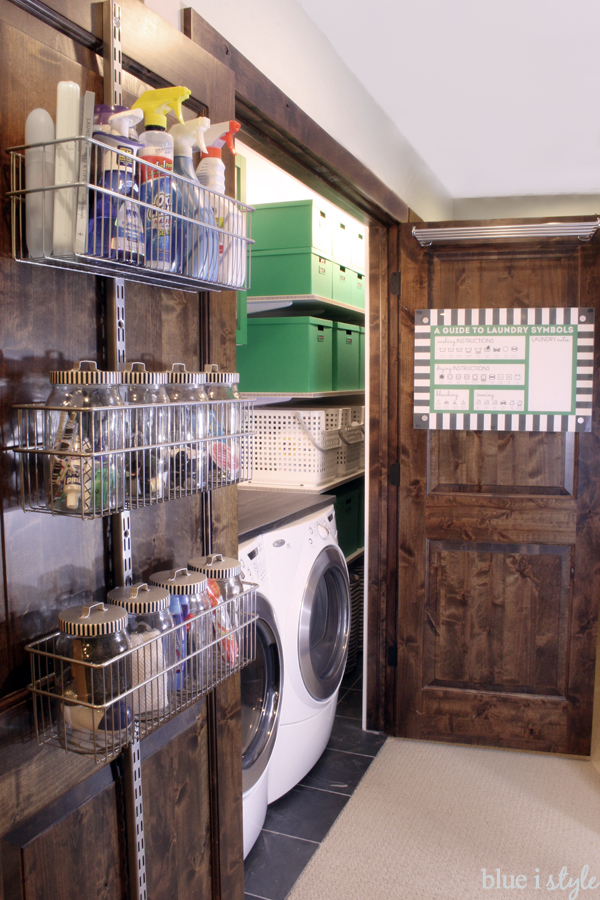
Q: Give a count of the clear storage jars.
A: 8